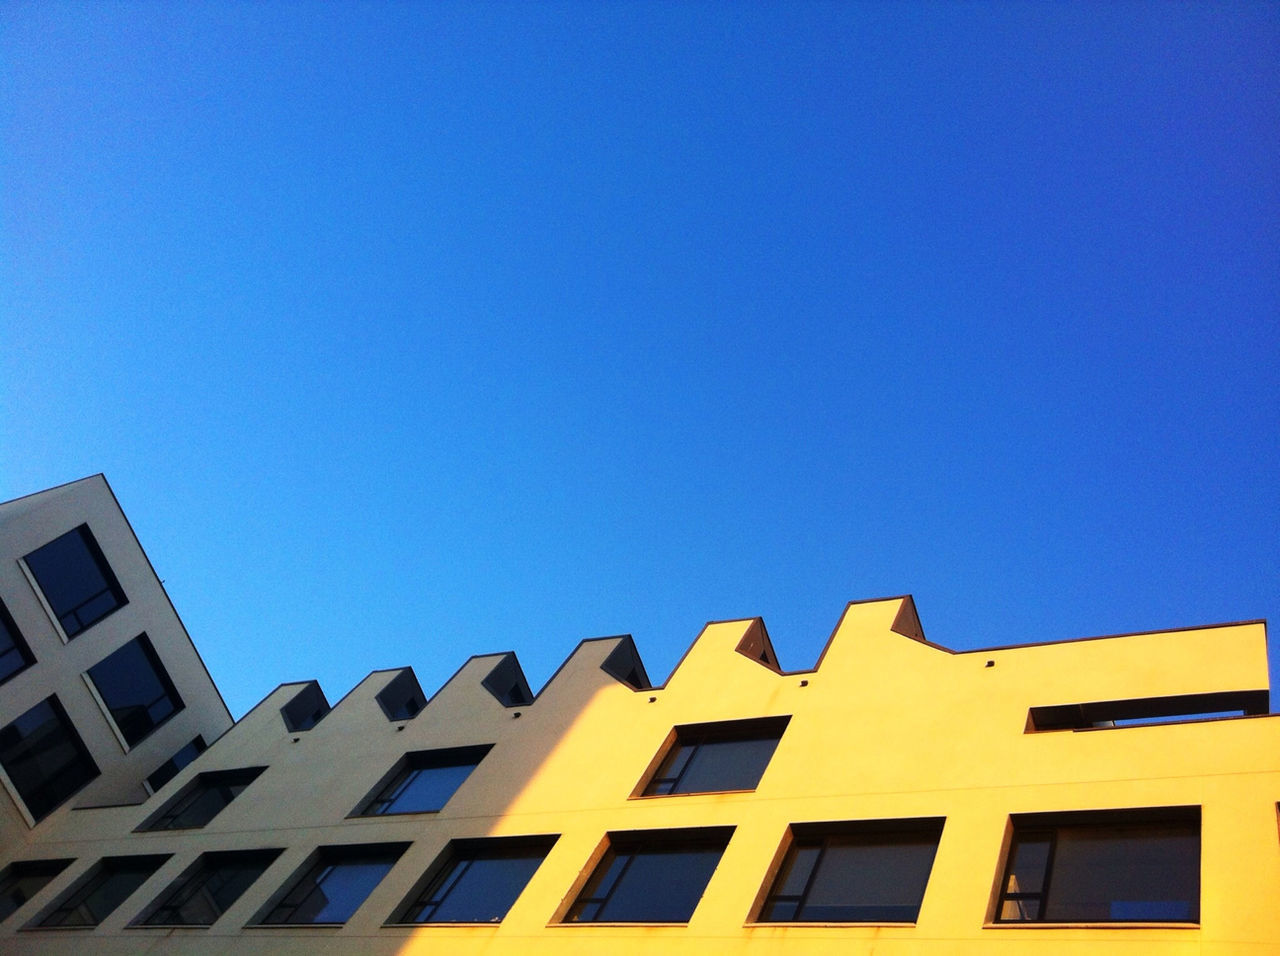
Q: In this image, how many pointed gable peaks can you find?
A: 6